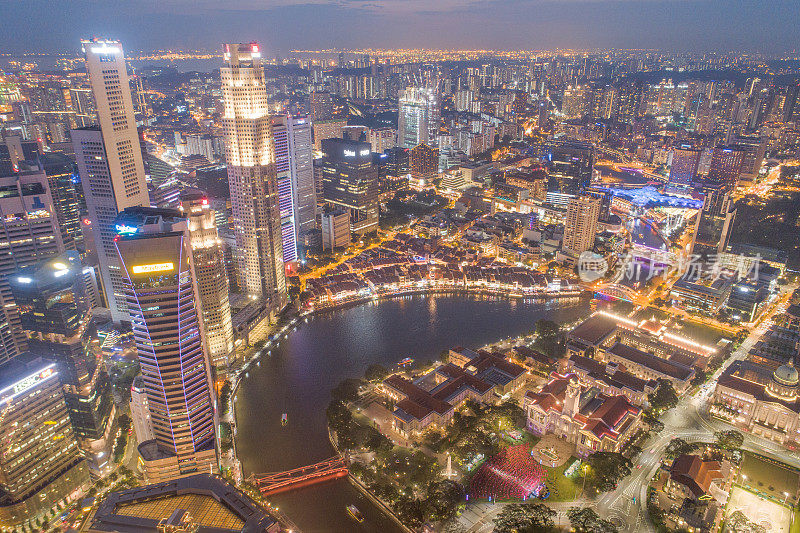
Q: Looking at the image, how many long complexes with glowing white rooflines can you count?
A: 1